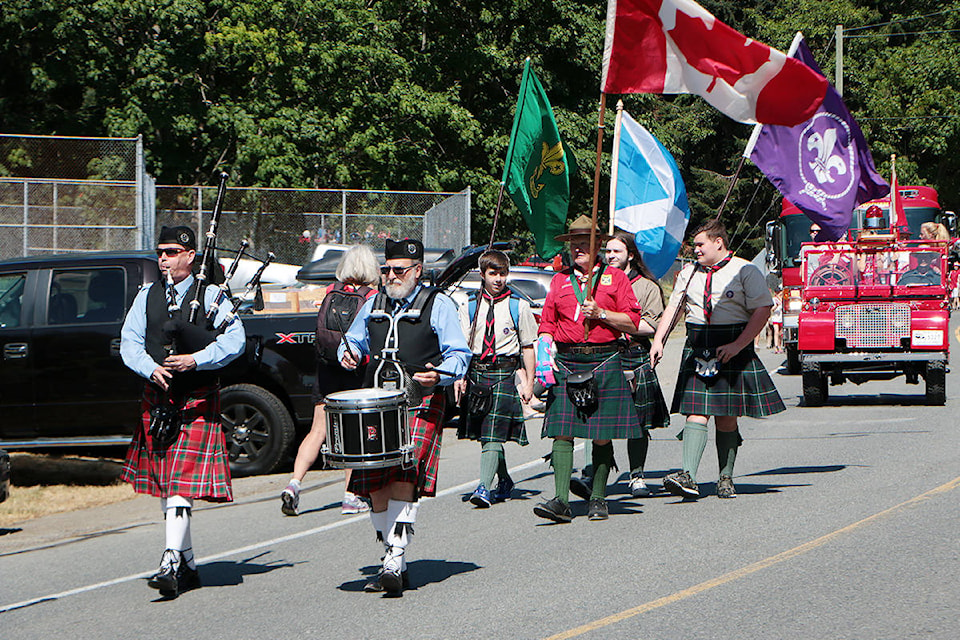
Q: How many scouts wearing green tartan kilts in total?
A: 4